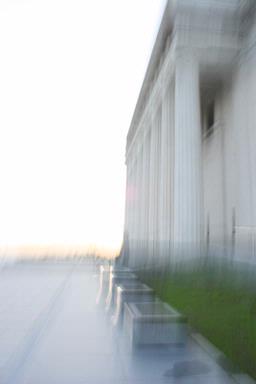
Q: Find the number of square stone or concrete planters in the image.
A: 4